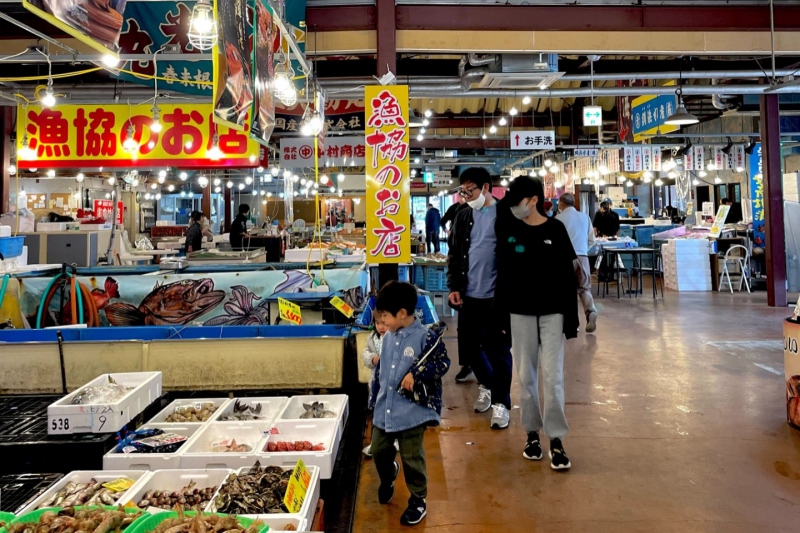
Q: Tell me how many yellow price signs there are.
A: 4